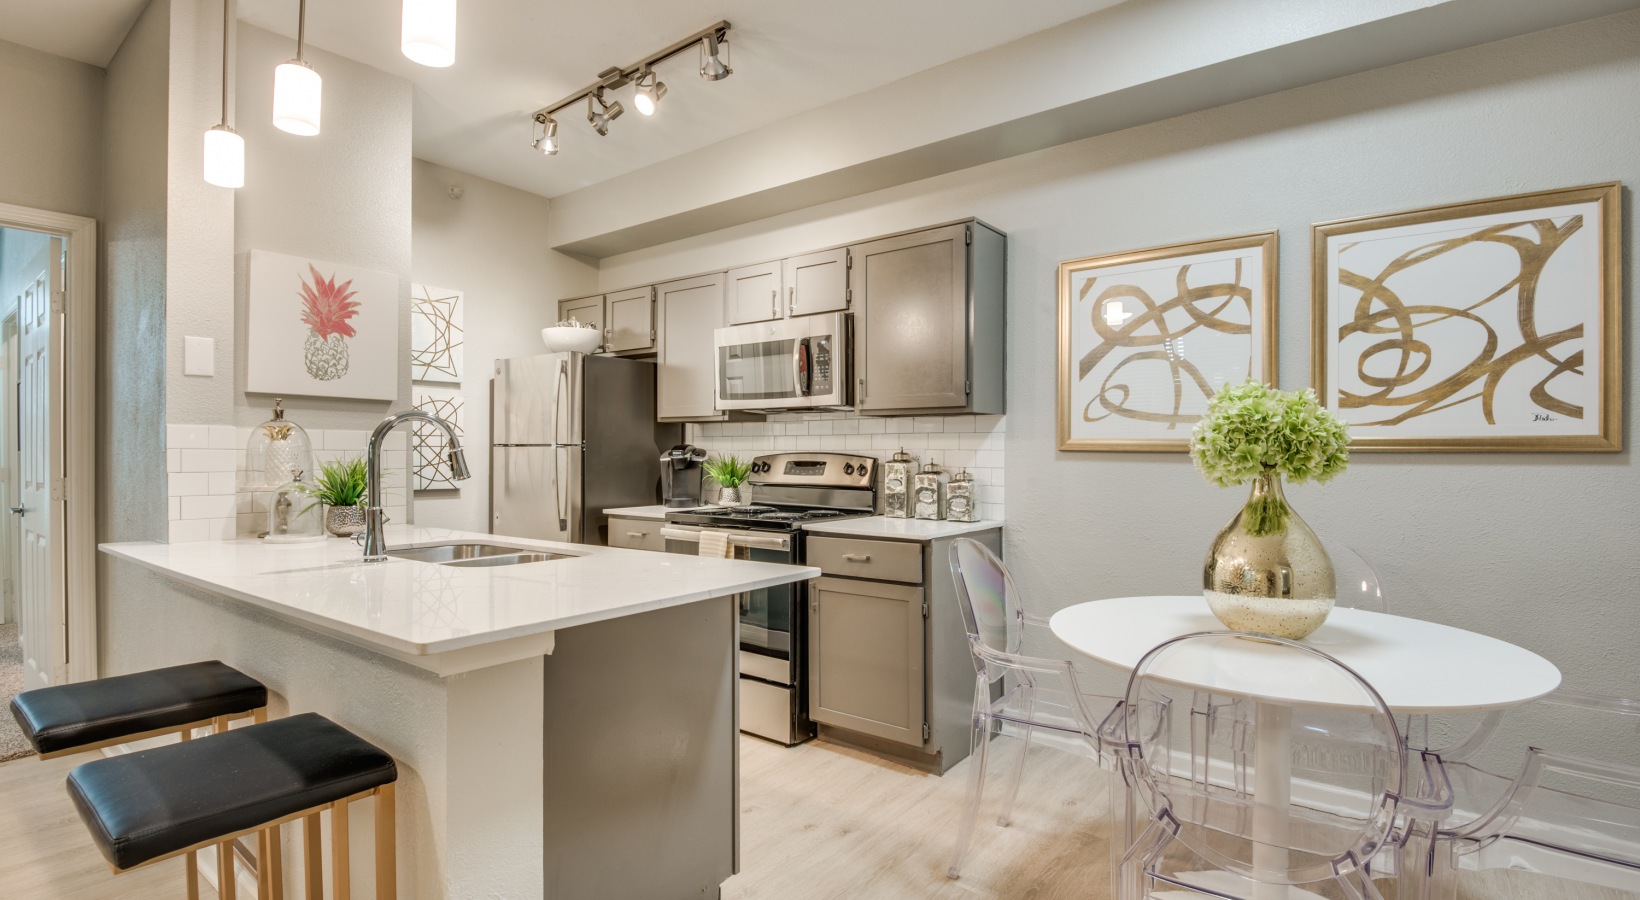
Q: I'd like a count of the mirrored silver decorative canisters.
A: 3